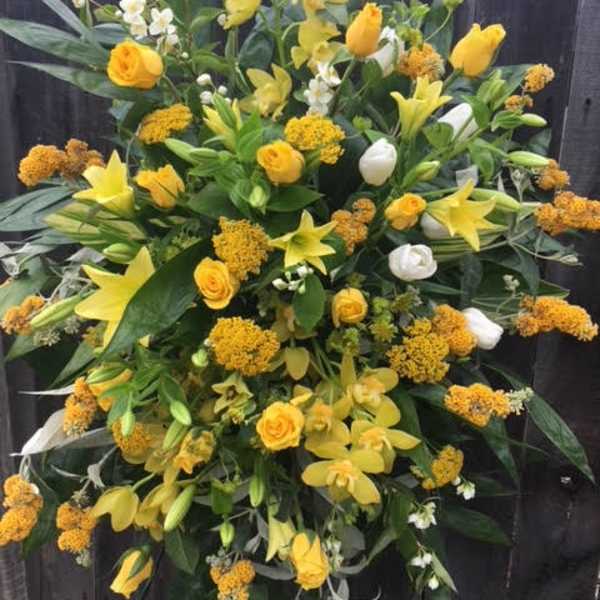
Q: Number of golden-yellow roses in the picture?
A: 11